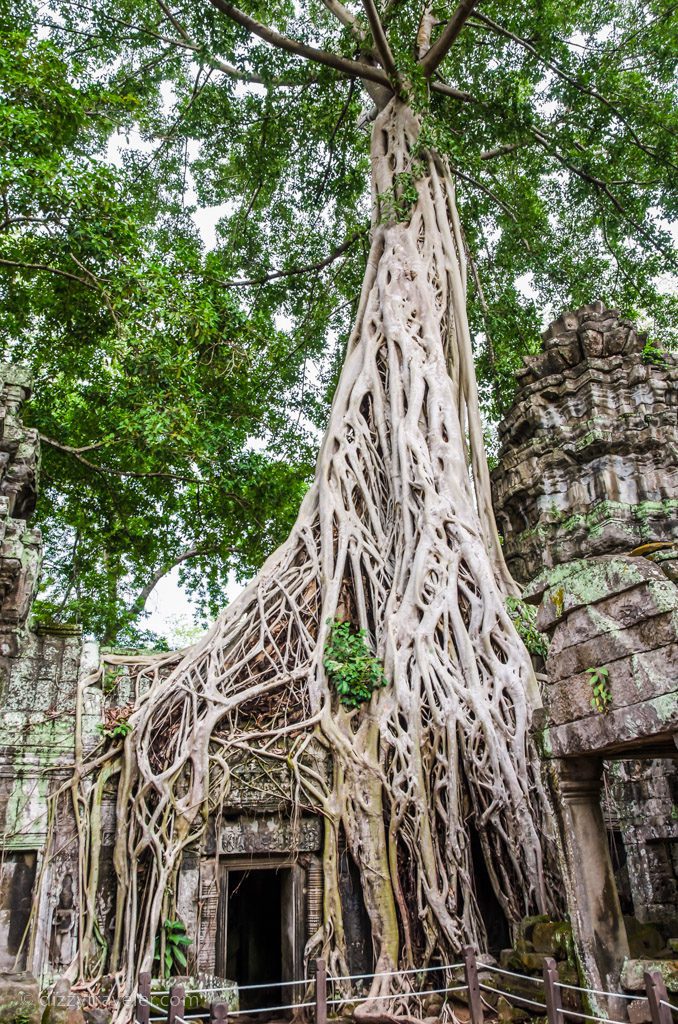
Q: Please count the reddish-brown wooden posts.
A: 7